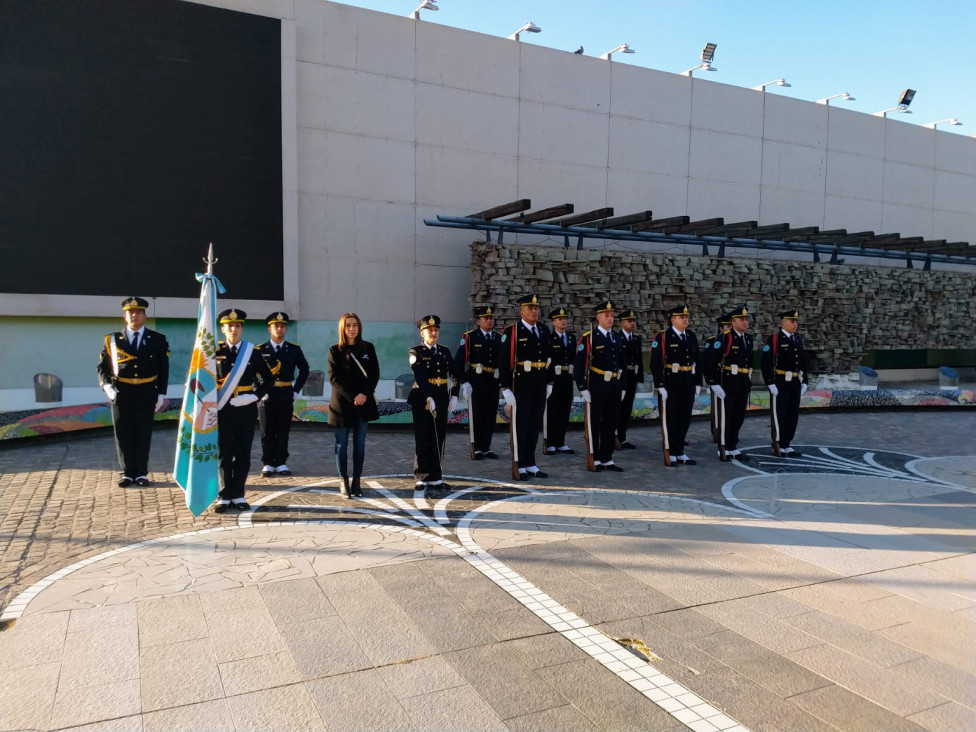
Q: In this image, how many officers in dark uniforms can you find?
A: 13